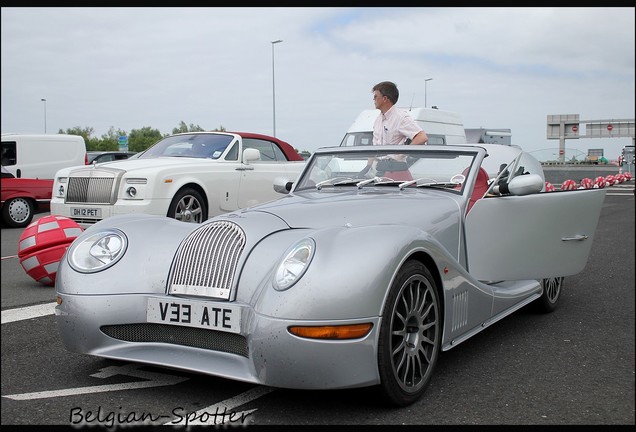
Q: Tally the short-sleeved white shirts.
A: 1